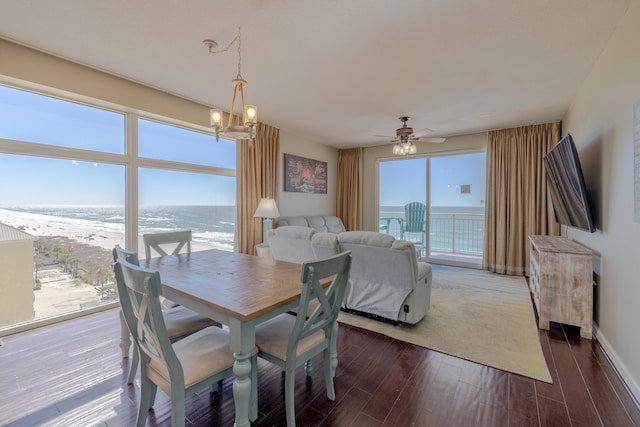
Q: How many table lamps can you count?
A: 1